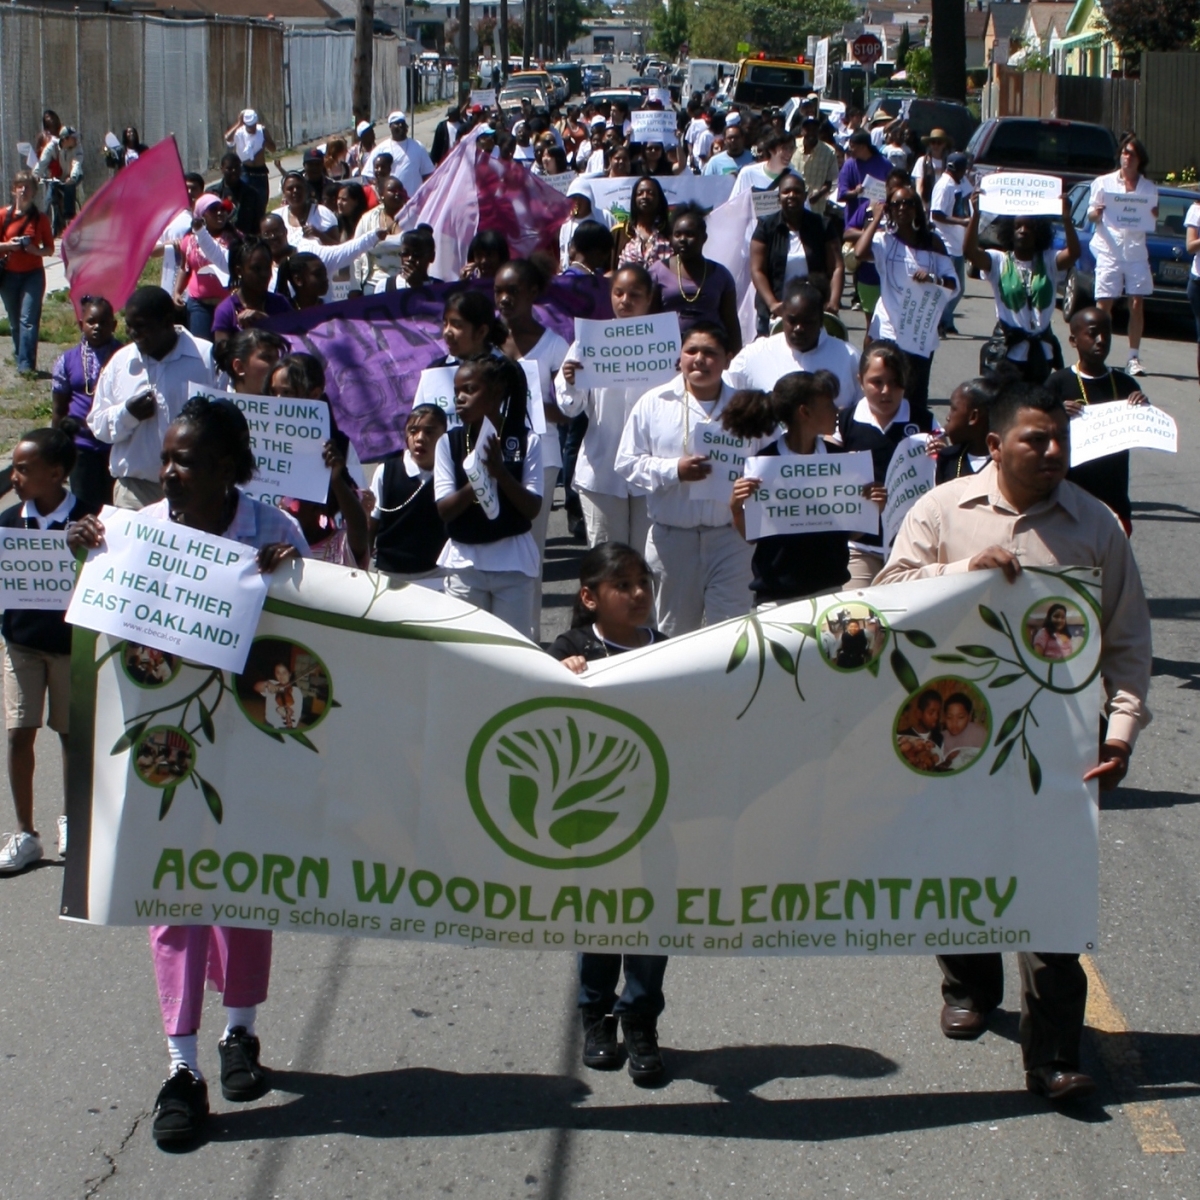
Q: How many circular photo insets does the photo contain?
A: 6